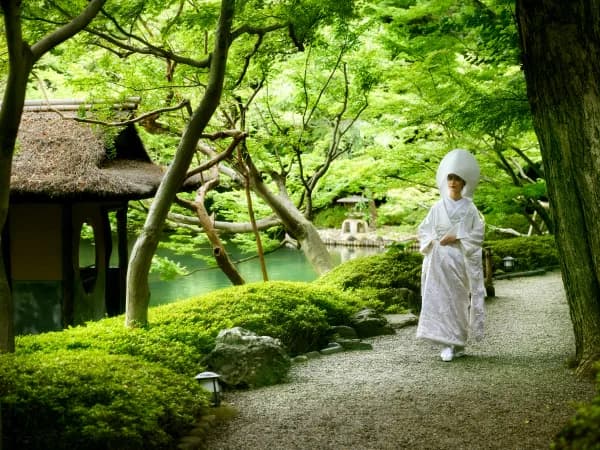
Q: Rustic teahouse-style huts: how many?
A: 1